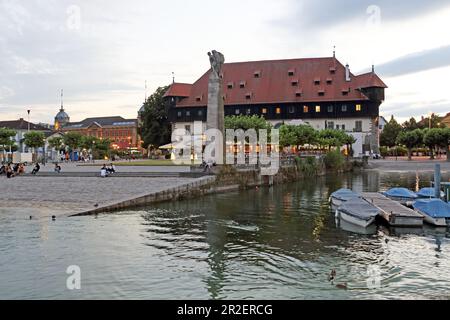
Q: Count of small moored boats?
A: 5